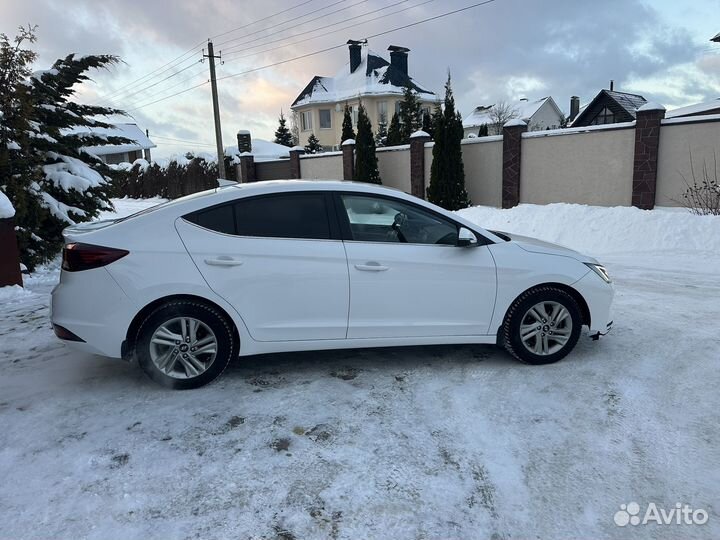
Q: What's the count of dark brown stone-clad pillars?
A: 6